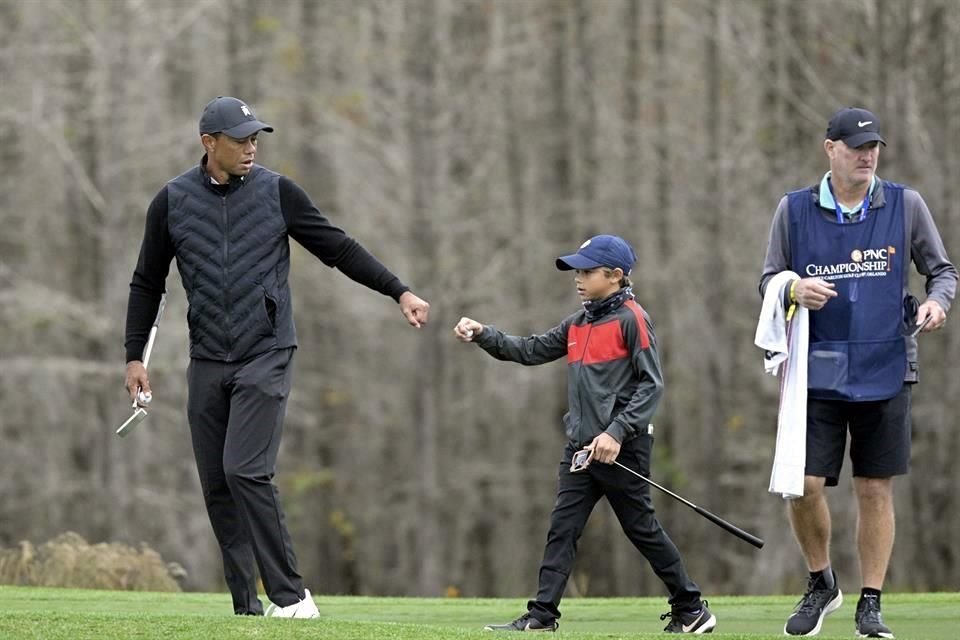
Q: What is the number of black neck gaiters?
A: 1